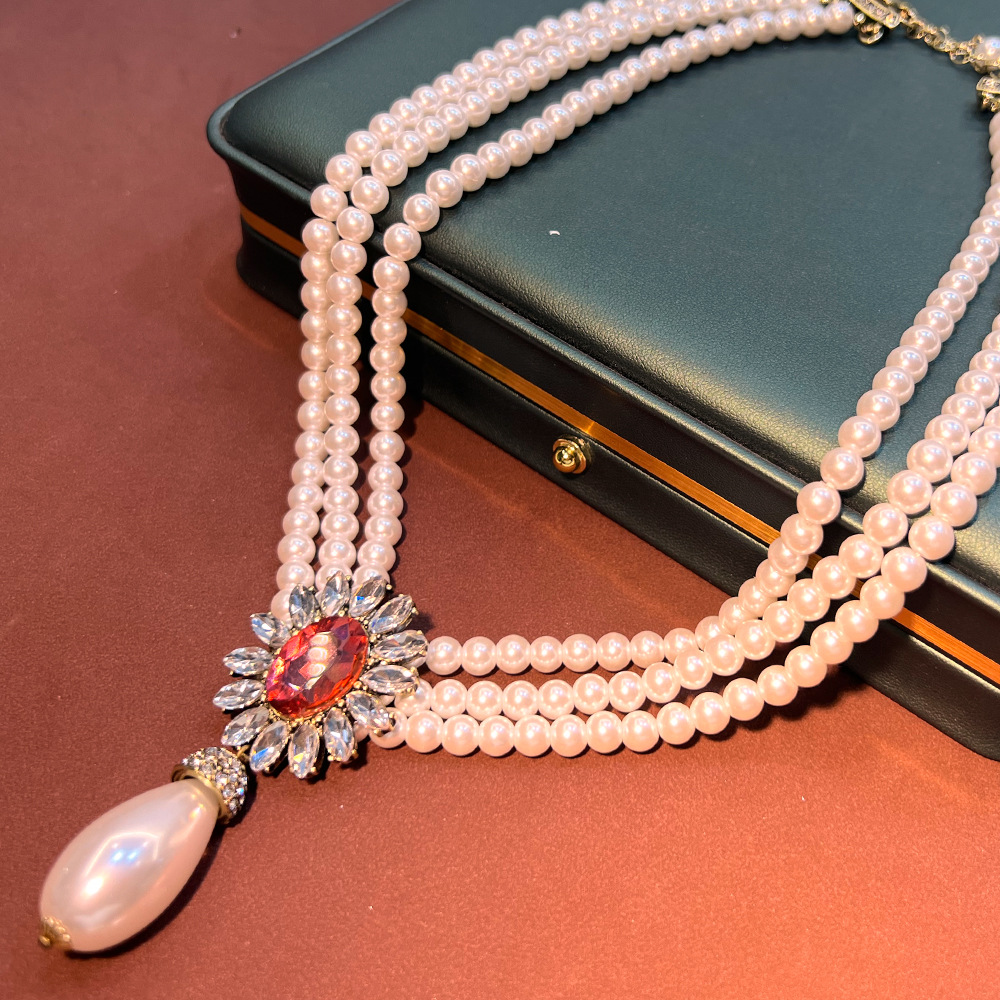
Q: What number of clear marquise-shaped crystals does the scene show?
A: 14